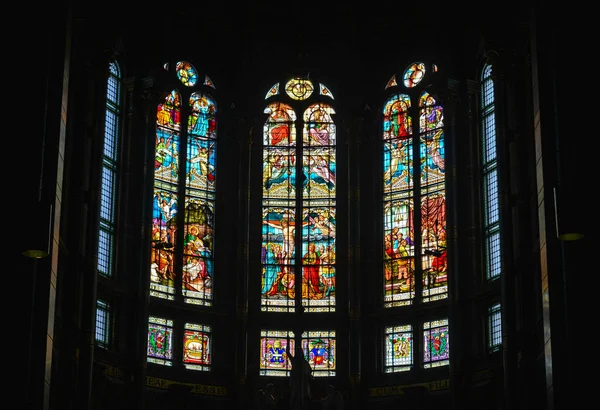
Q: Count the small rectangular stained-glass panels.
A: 6